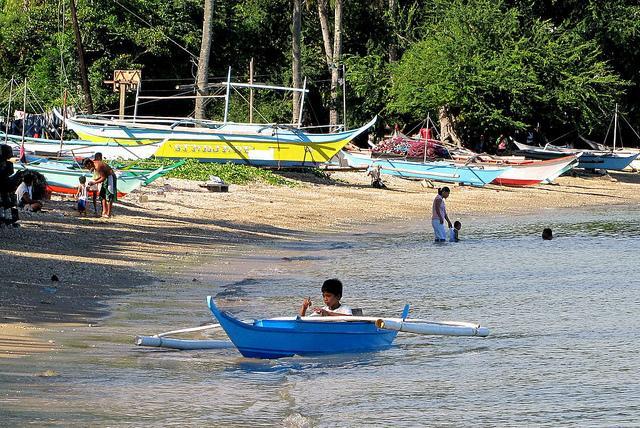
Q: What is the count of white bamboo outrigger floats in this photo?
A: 2